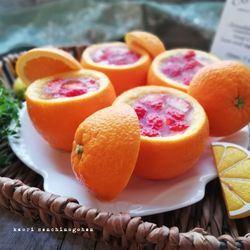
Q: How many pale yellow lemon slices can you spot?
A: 1